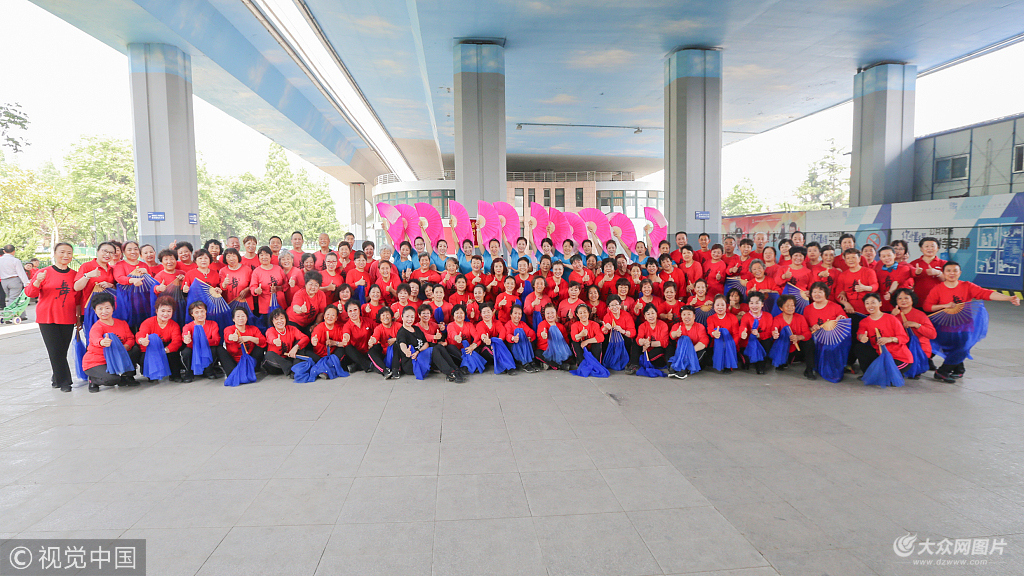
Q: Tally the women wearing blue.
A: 12